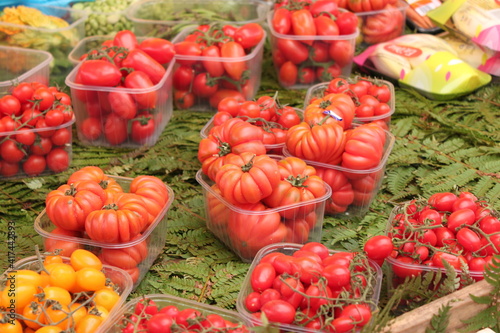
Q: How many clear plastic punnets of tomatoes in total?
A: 14